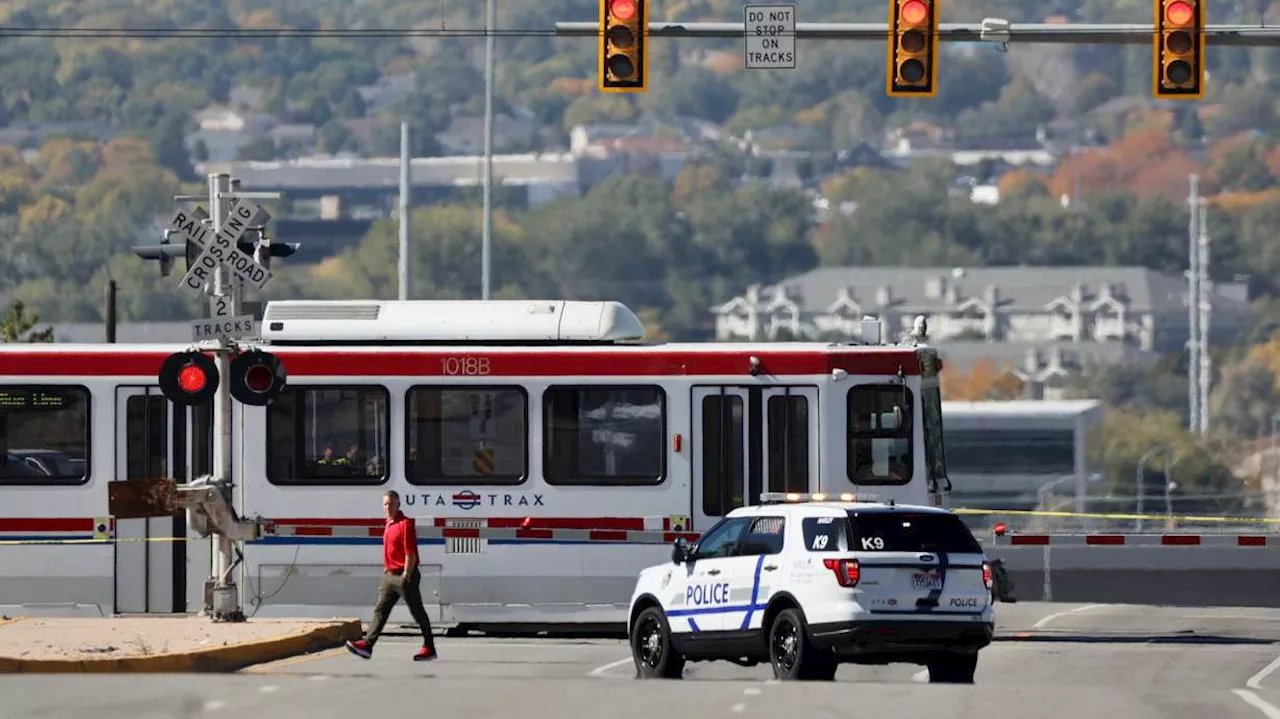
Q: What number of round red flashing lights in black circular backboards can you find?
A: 2